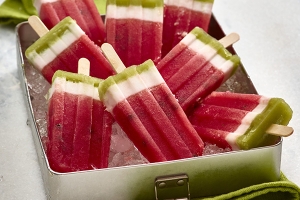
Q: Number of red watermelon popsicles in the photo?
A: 8